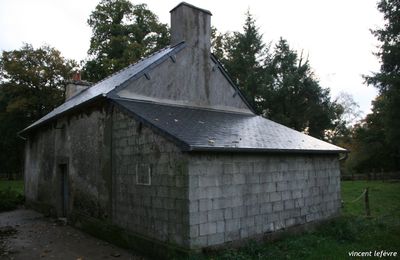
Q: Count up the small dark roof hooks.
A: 4